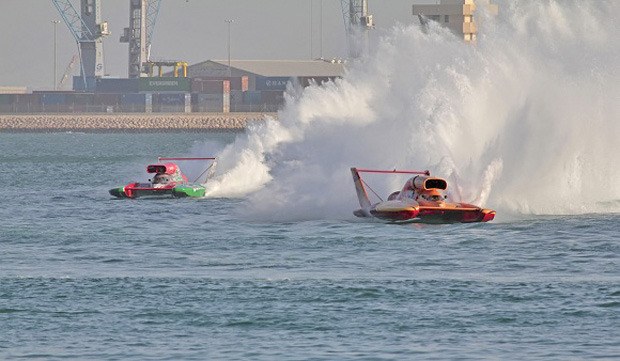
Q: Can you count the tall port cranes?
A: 3